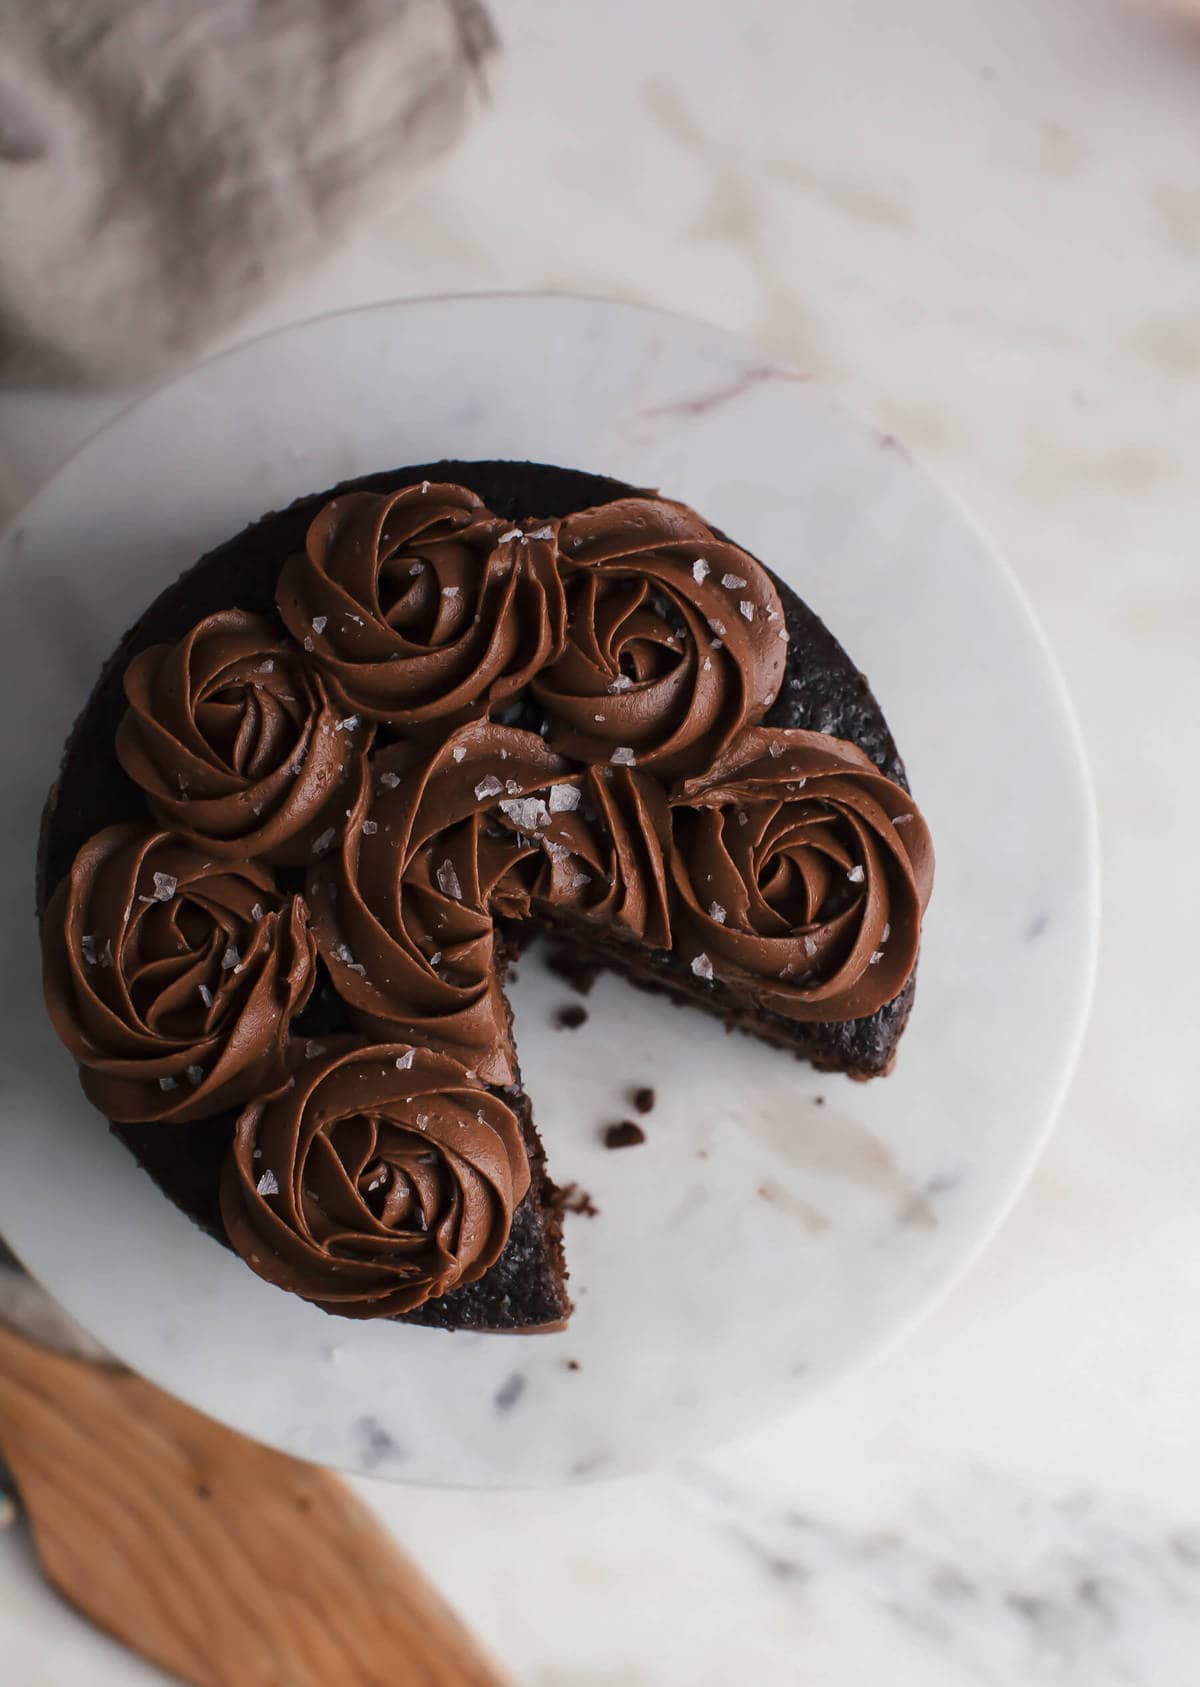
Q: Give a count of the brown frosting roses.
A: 7